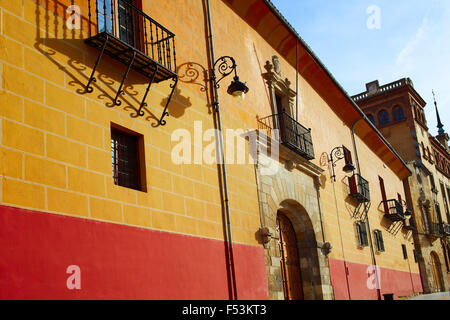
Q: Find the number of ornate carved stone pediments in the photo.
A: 1